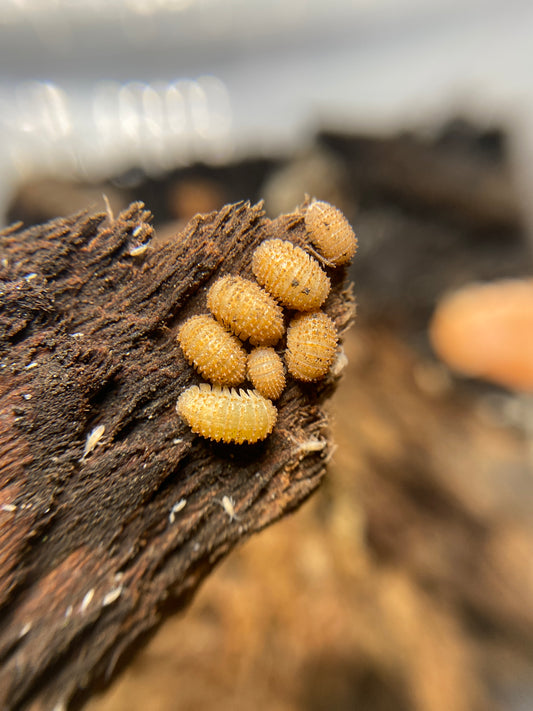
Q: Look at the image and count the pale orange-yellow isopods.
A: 7